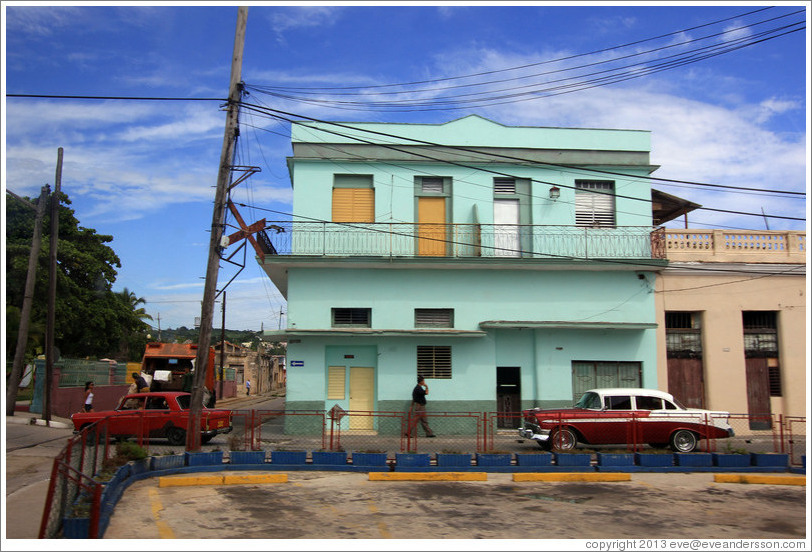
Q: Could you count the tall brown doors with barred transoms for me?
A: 2